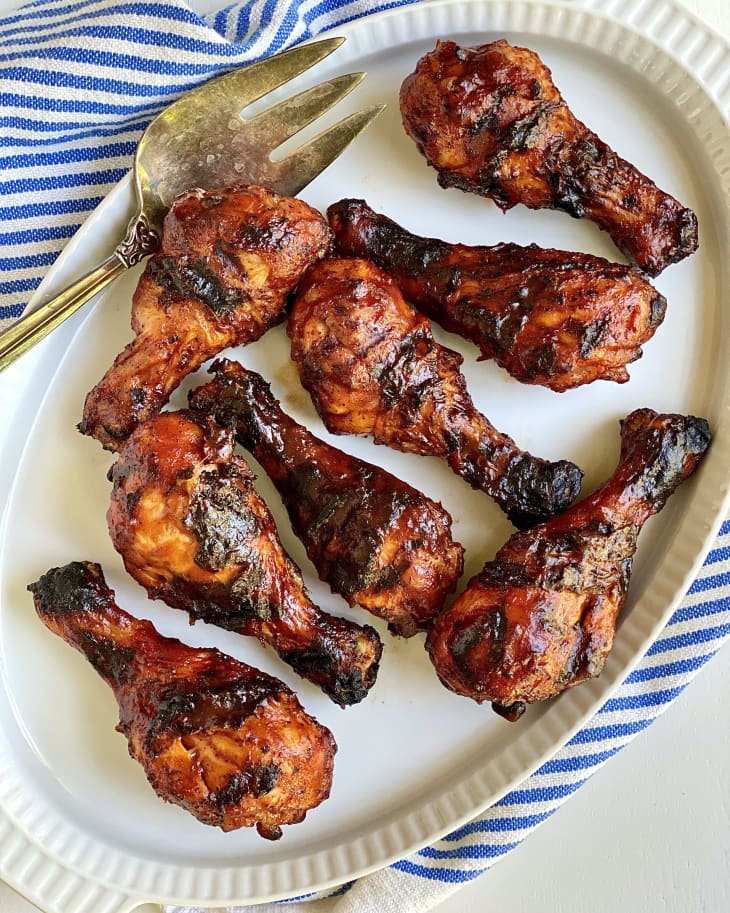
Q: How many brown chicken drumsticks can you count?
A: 8